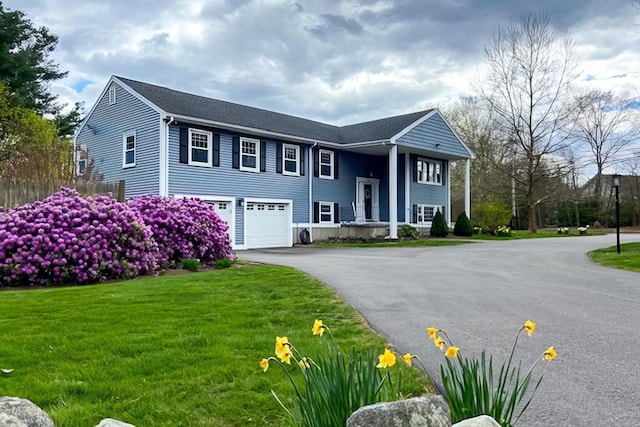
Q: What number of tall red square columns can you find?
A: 0